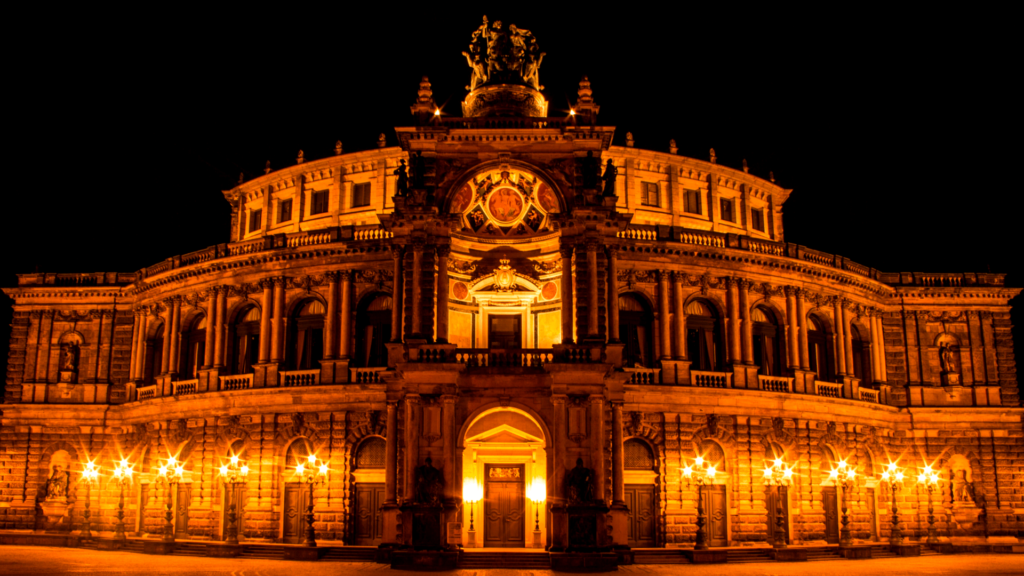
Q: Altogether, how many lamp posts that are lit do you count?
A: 12